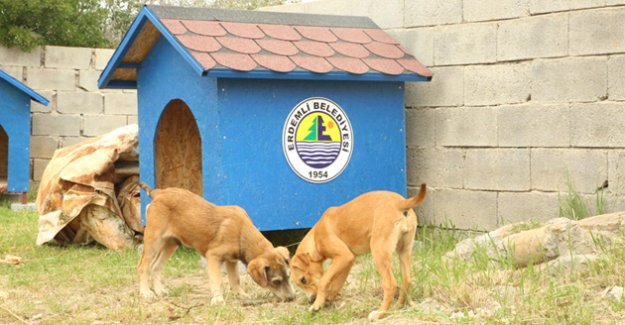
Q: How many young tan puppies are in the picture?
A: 2